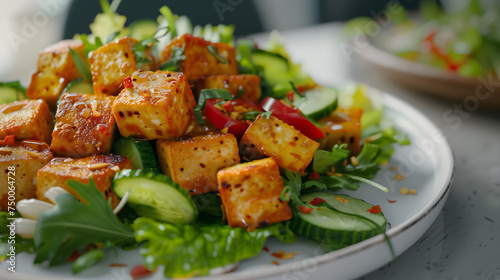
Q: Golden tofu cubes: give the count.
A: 13